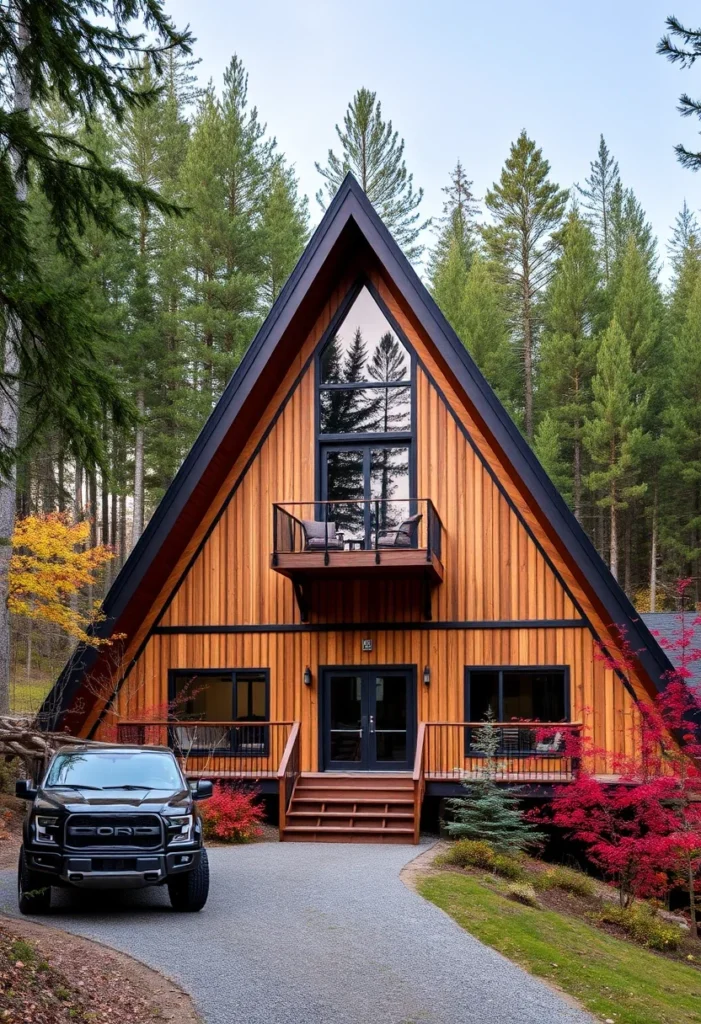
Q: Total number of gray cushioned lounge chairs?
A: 2